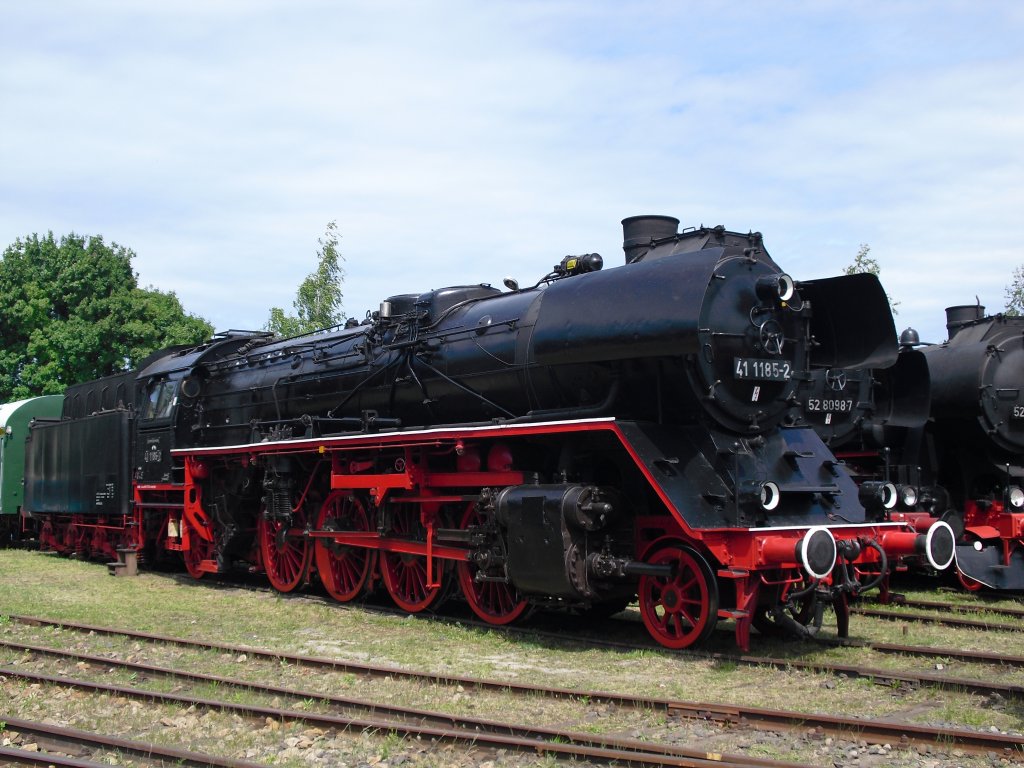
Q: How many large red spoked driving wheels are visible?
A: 4